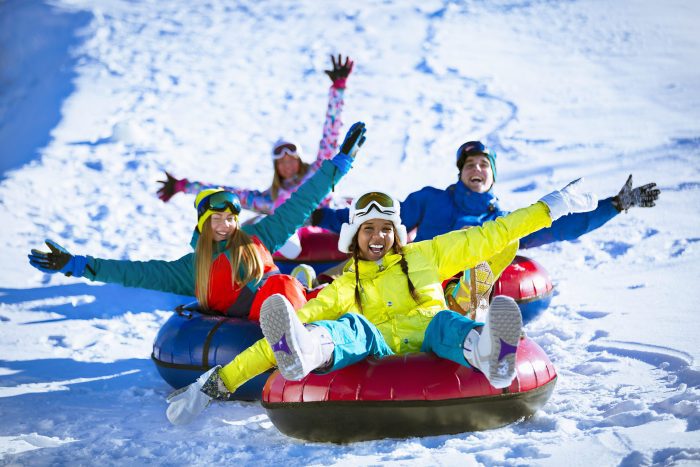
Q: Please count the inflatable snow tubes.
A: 4